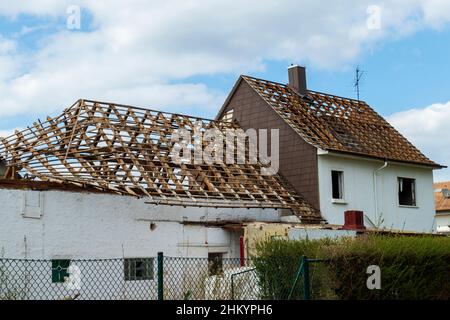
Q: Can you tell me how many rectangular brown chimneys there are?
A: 1